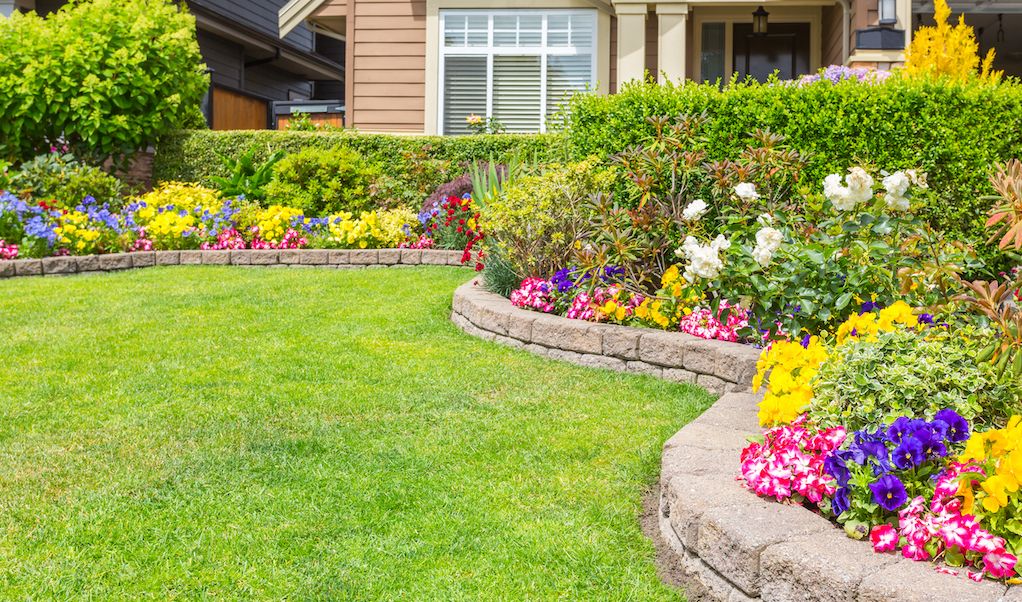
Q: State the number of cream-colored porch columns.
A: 2